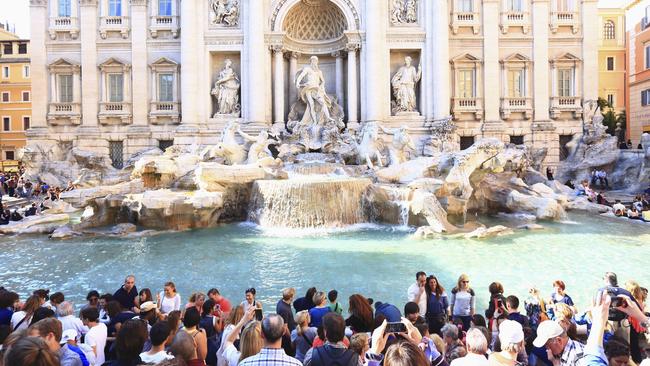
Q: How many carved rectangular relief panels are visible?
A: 2